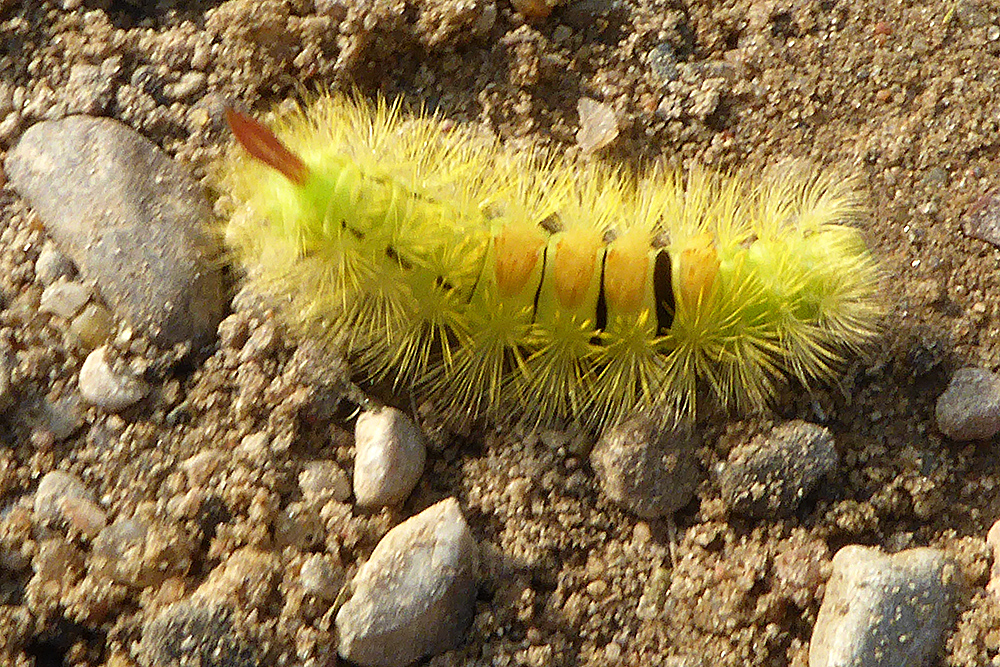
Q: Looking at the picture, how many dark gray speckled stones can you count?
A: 2